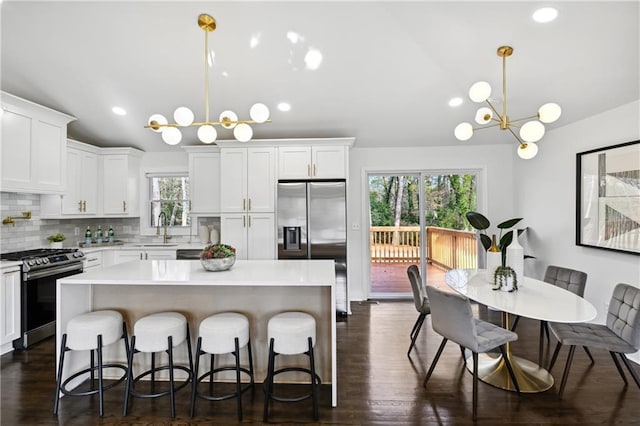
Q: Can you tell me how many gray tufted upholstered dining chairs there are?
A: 4